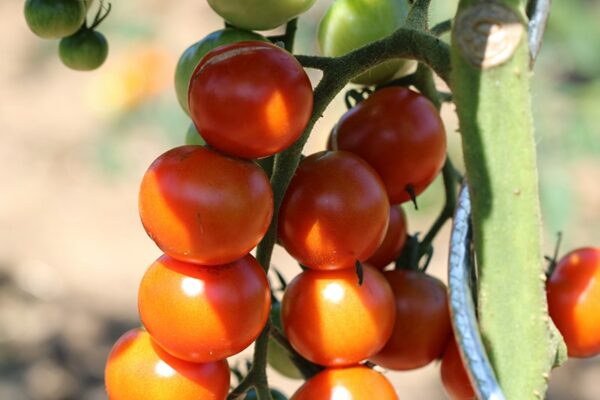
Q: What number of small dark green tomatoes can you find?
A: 2